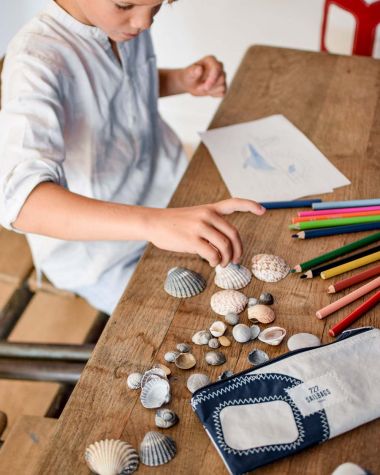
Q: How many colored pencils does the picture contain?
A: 12